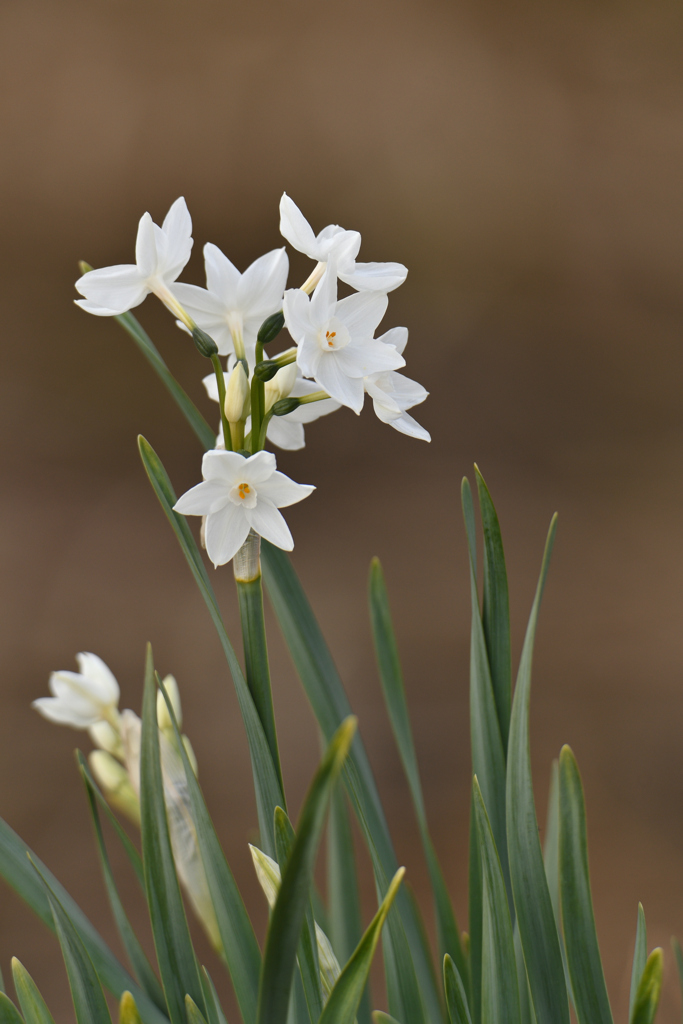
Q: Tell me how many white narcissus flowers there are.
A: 8